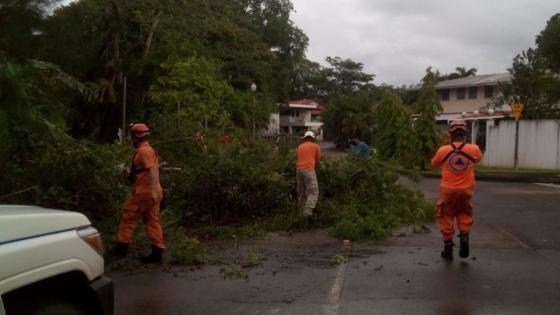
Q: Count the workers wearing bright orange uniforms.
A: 3